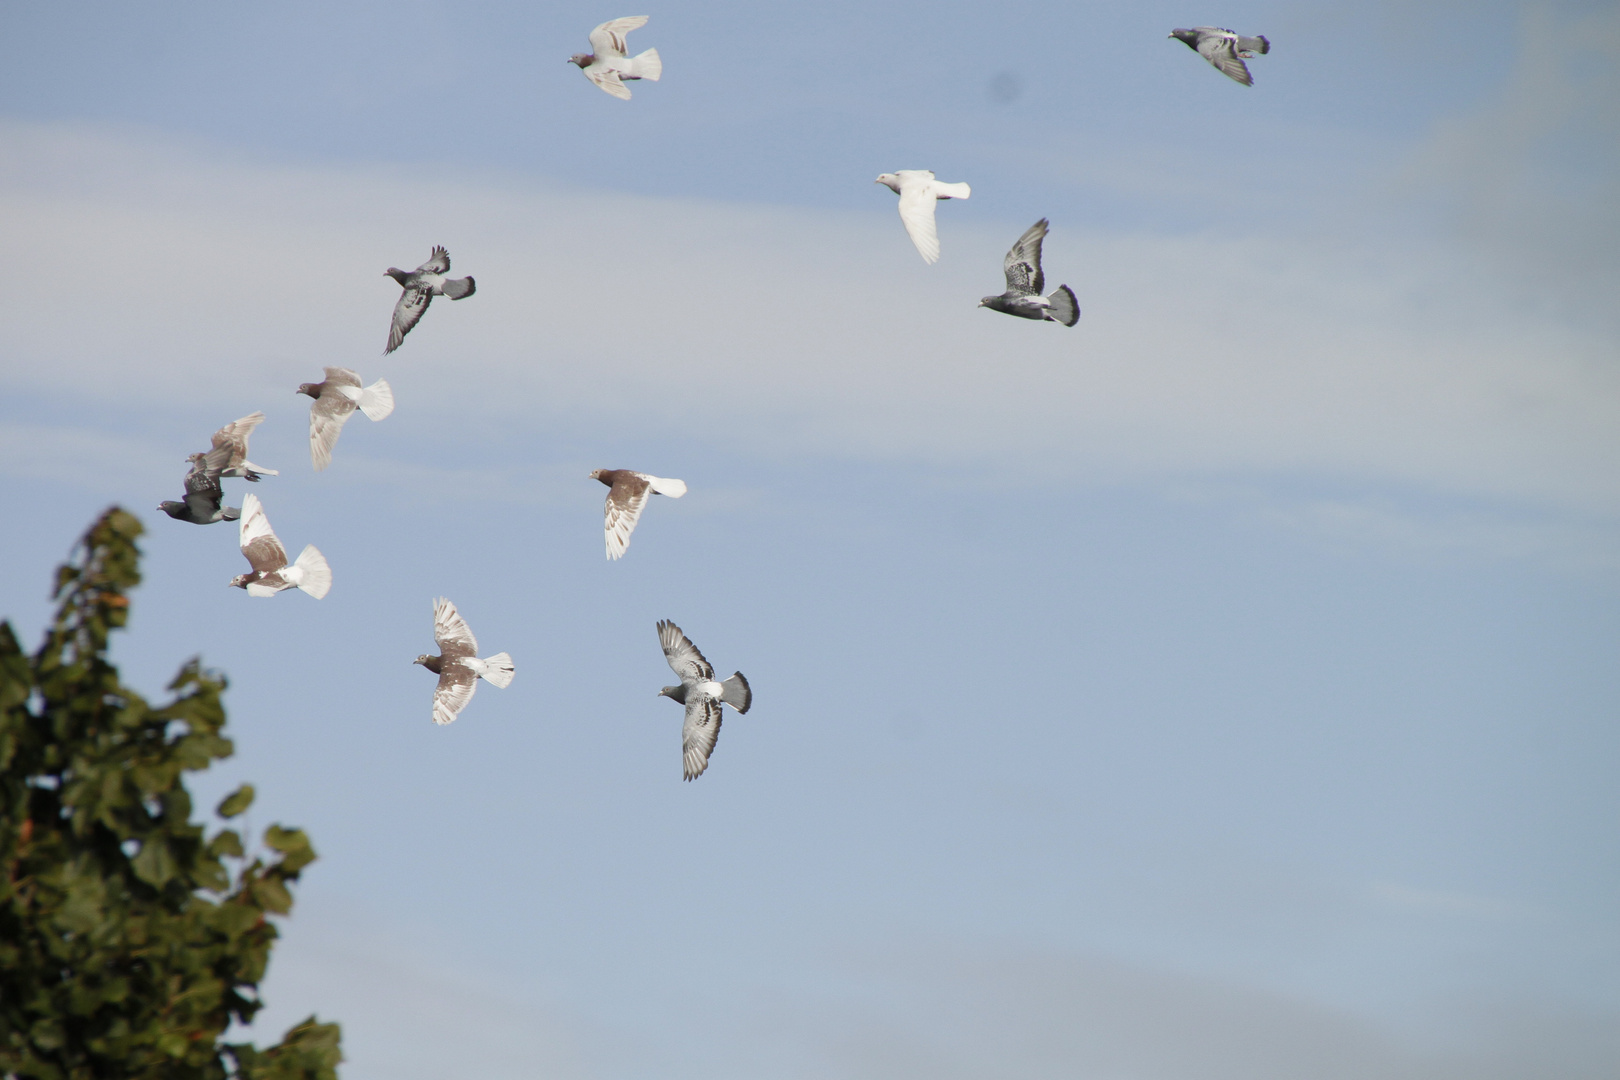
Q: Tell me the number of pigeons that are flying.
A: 12